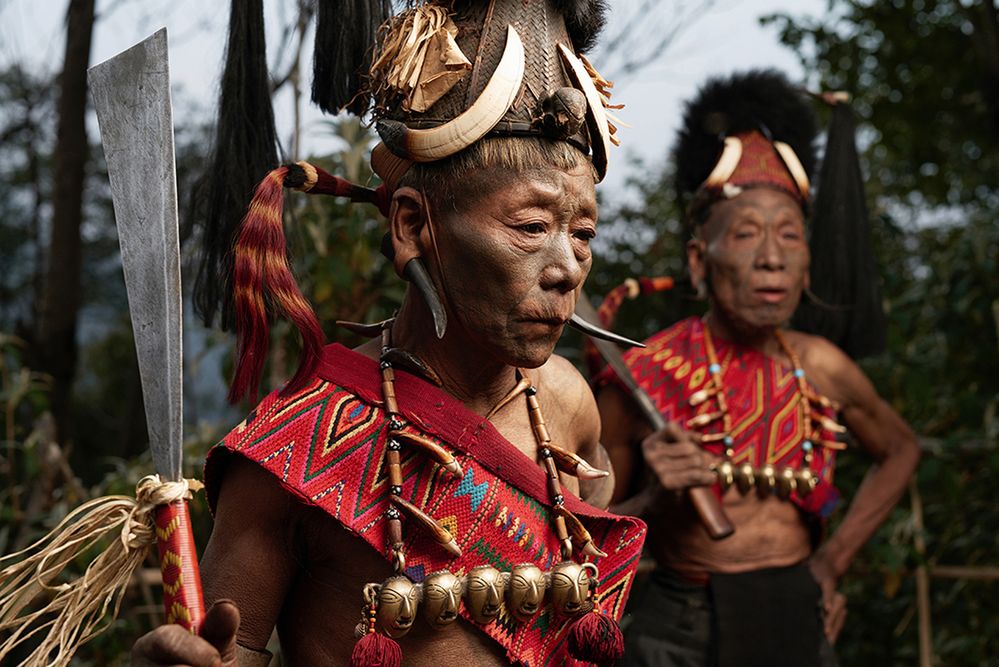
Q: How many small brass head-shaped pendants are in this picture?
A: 10